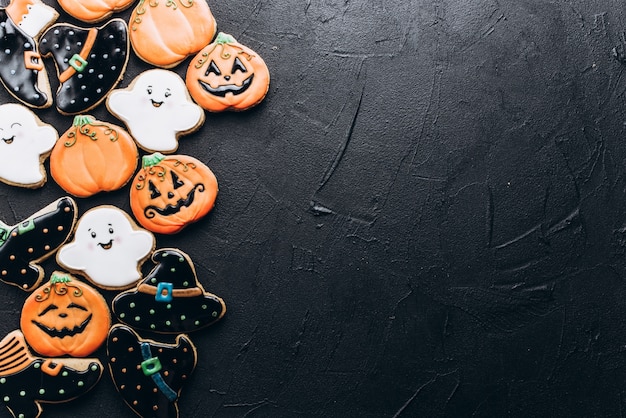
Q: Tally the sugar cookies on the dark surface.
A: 15